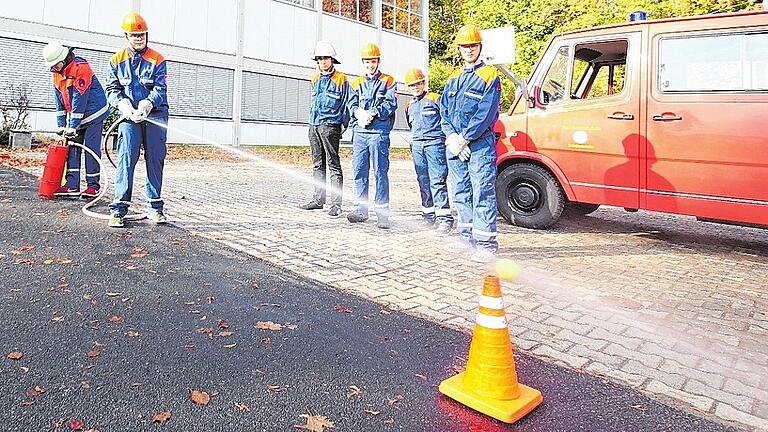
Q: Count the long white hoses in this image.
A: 1